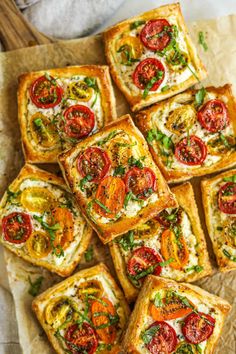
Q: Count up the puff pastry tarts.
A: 9